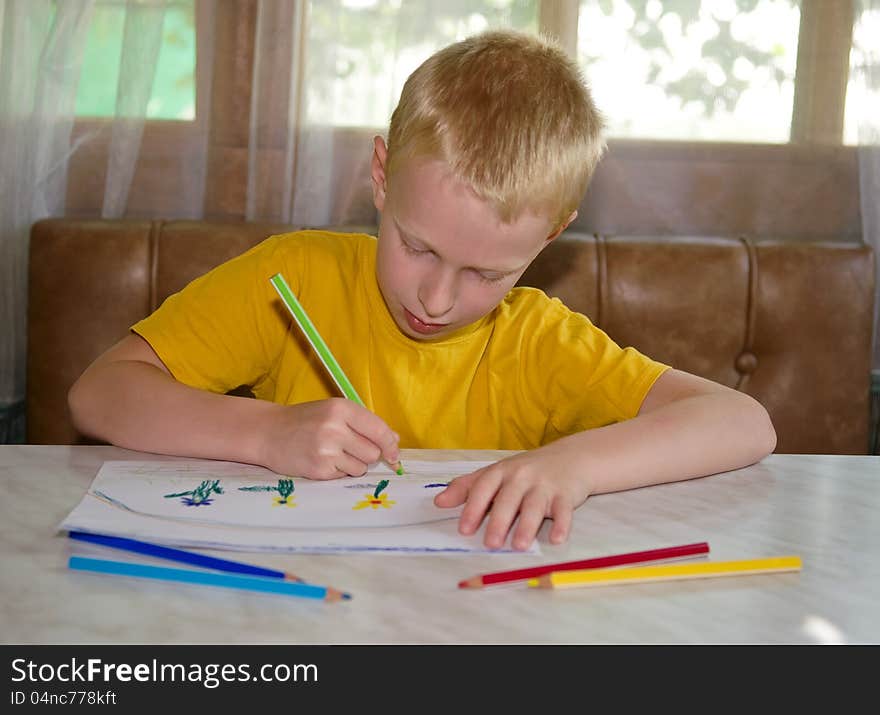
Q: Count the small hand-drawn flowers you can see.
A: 3